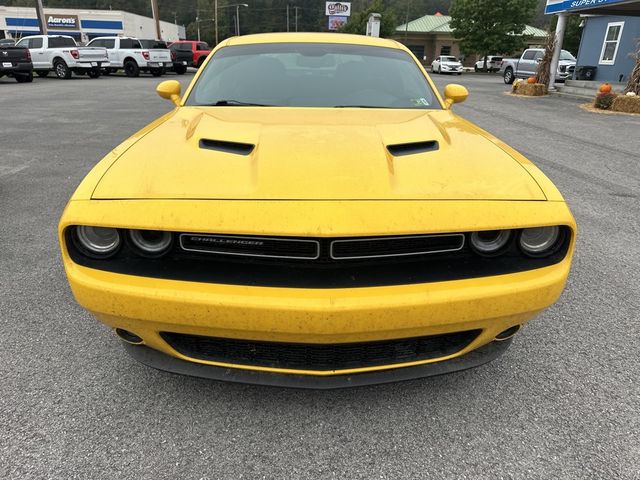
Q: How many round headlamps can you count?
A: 4